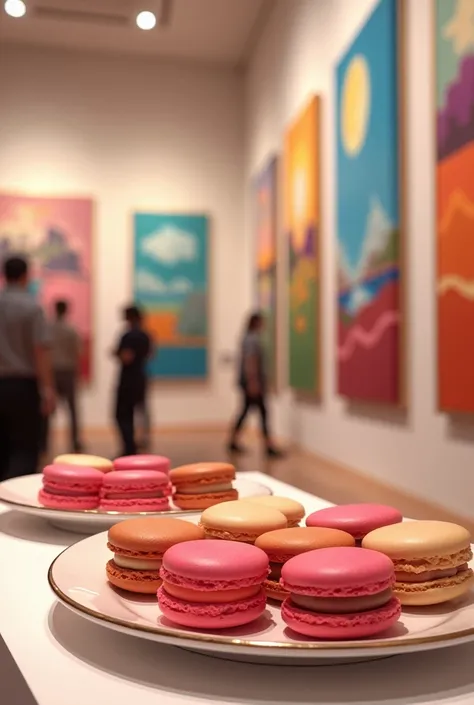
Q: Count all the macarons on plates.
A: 13